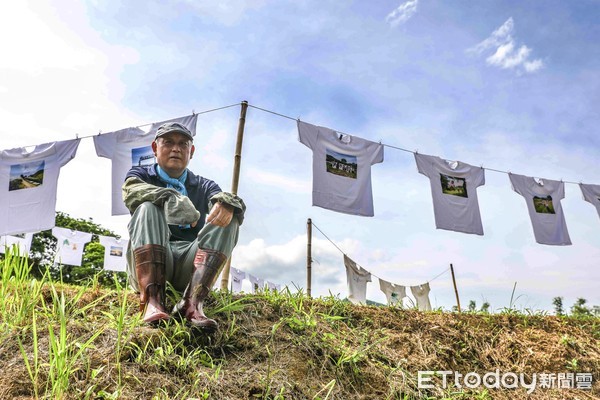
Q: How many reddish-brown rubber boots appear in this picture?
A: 2